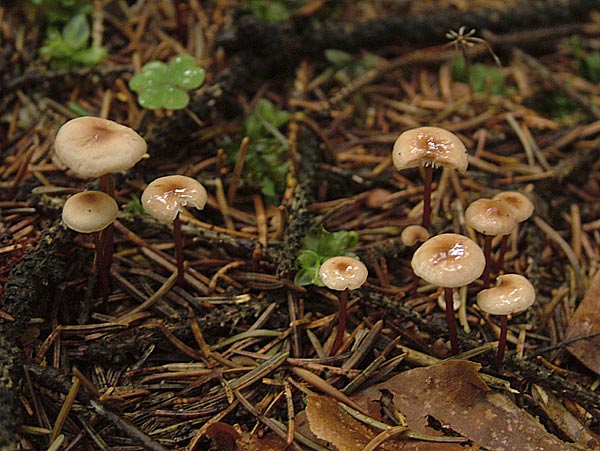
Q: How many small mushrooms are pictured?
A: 10